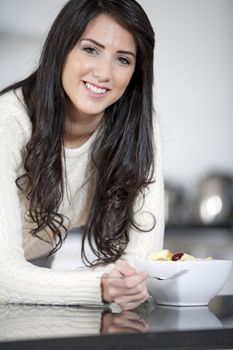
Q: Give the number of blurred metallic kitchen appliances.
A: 2